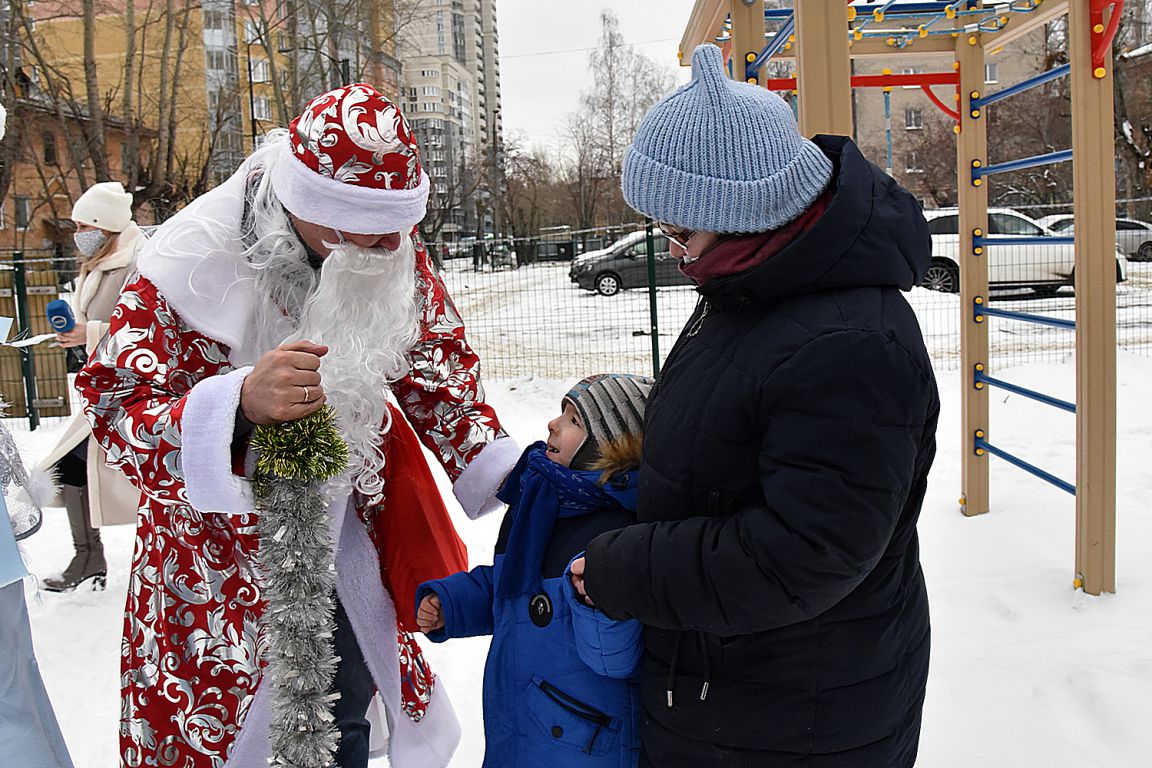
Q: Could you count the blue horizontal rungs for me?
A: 6